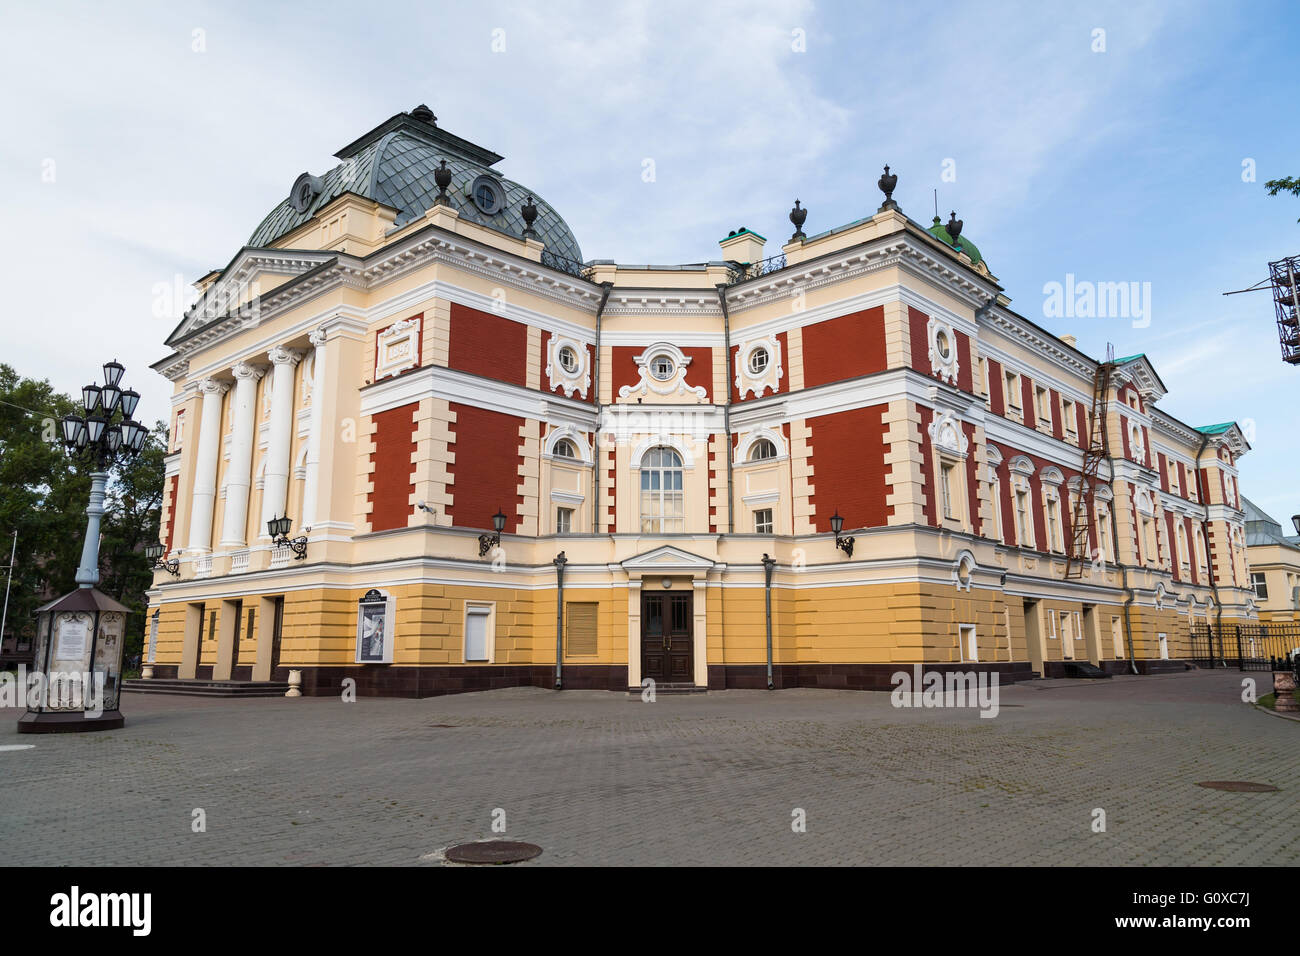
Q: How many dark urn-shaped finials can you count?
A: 5